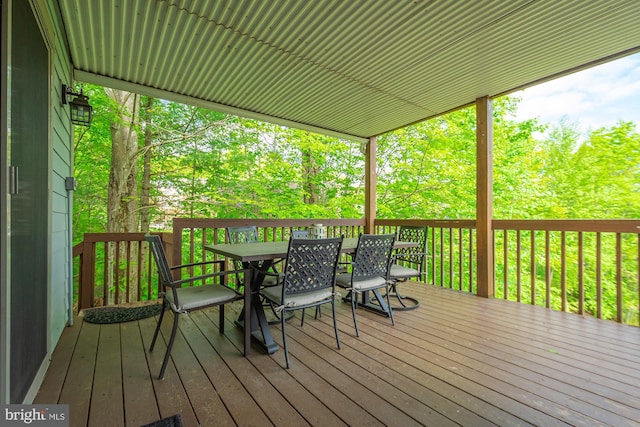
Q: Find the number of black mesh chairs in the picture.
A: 6